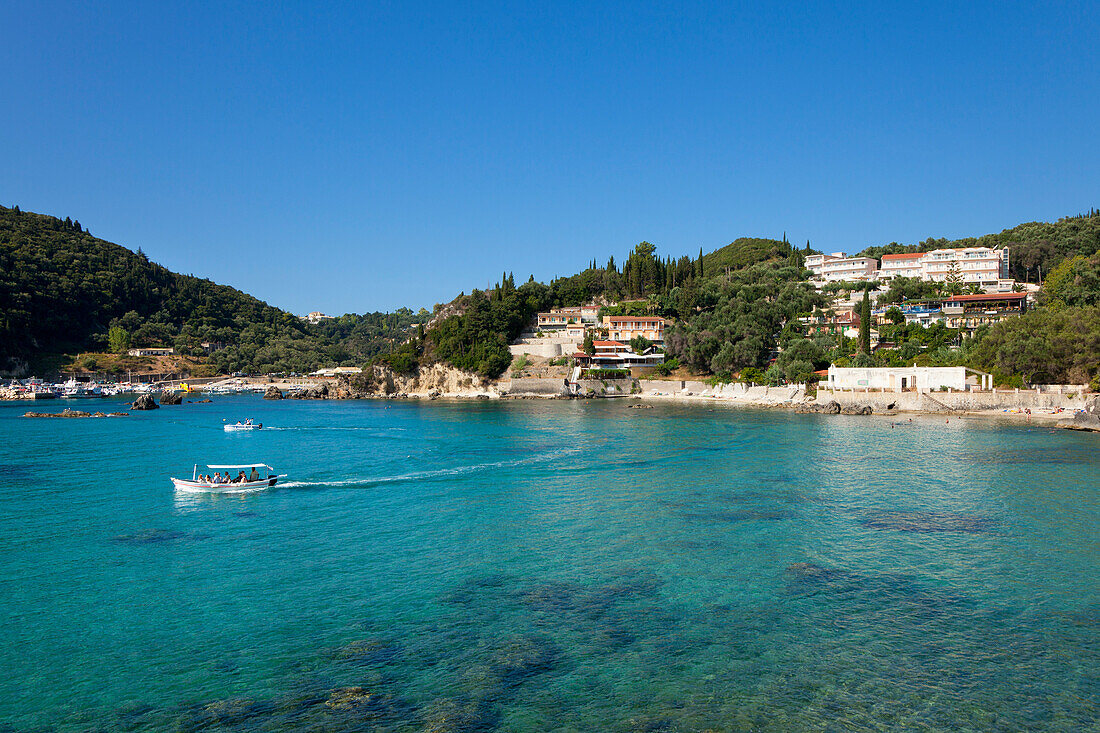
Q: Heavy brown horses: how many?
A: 0